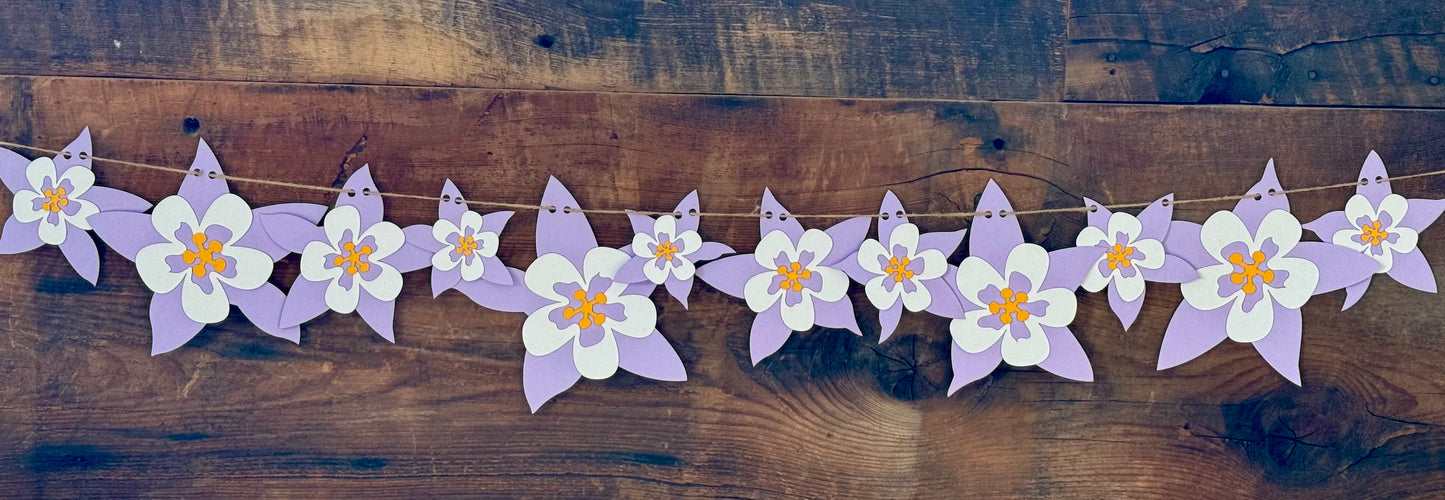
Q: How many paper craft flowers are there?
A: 12